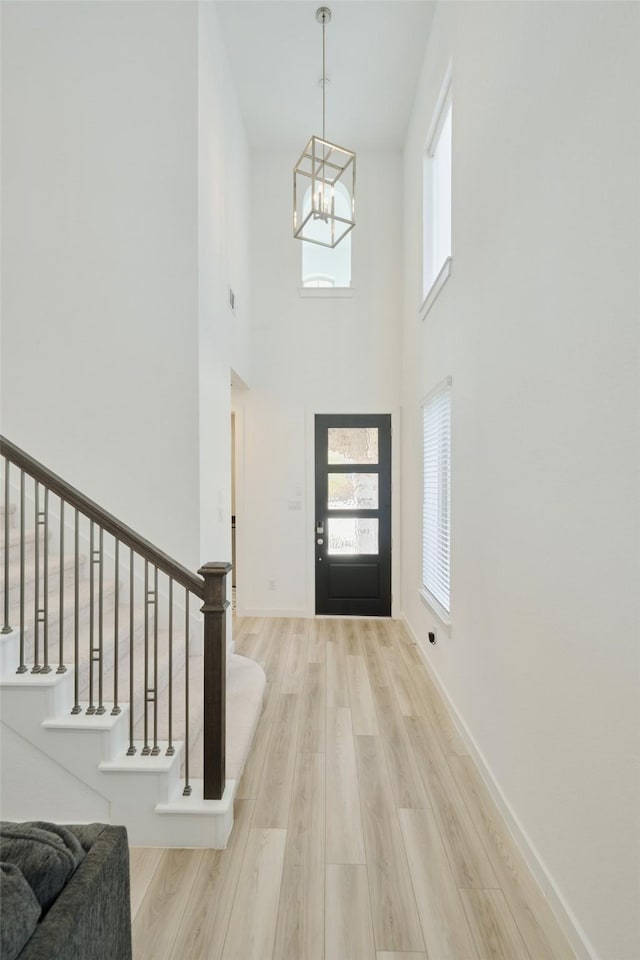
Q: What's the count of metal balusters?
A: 14